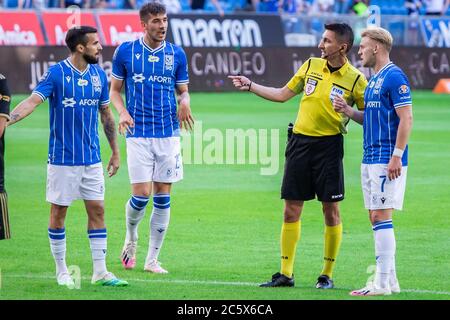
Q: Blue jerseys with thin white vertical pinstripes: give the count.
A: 3